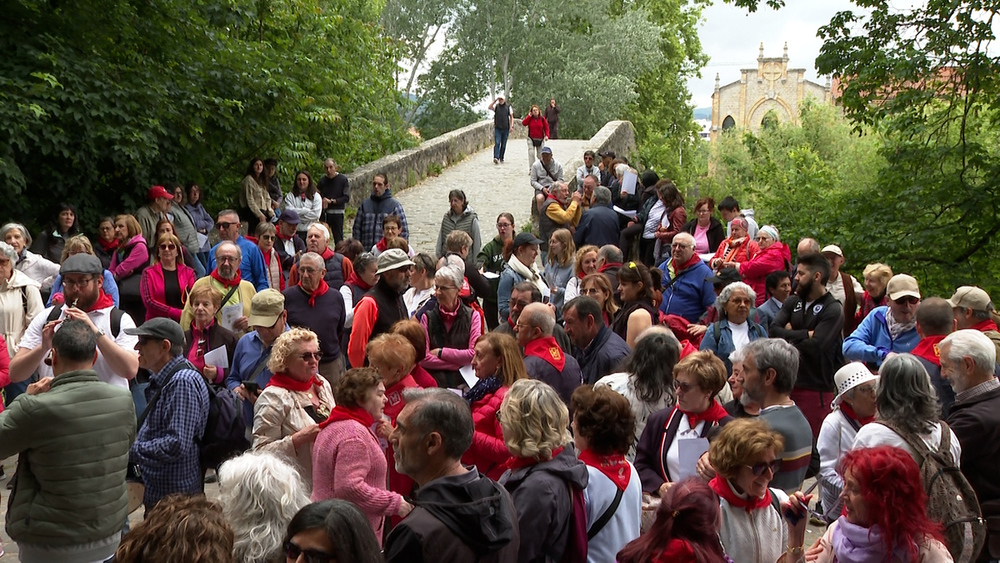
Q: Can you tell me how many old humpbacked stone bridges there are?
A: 1